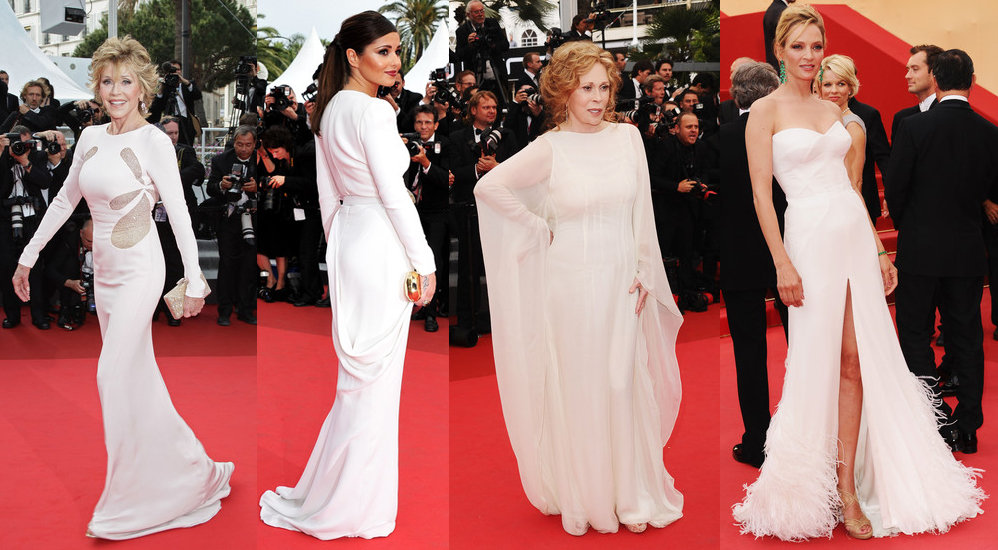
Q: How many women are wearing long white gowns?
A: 4